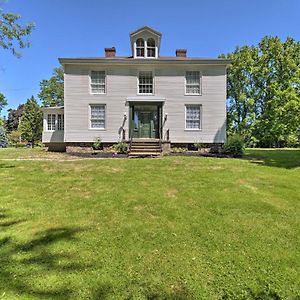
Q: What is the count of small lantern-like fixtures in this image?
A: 2